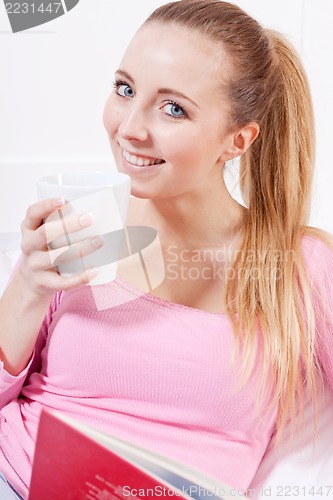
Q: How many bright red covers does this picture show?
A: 1